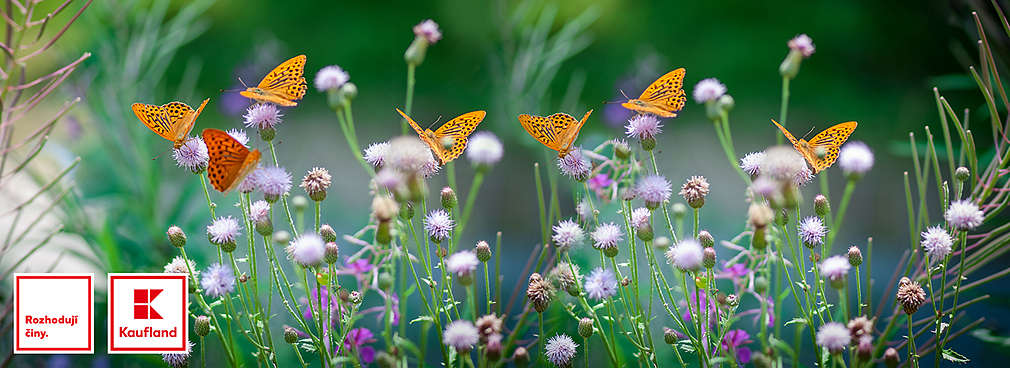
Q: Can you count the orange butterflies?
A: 7